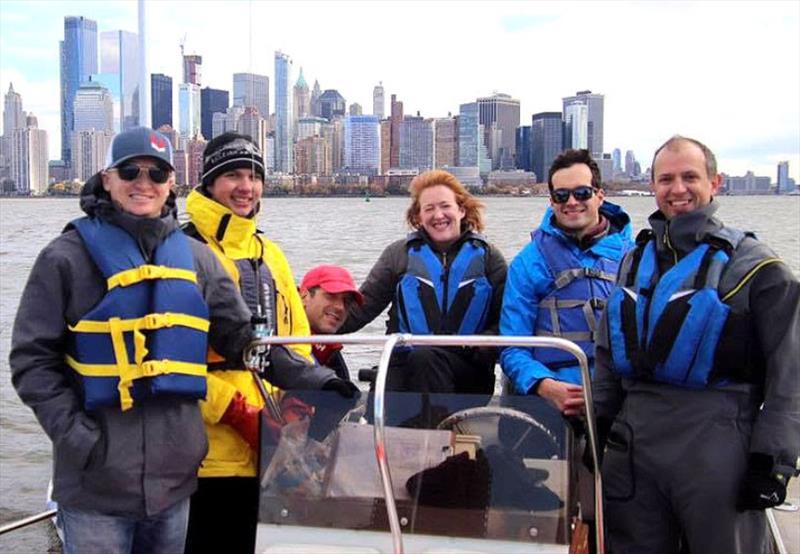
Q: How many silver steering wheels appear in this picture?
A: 1